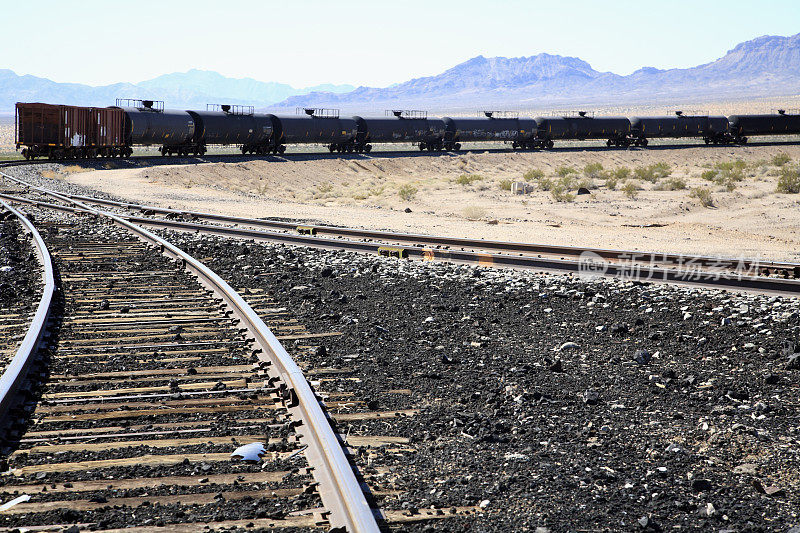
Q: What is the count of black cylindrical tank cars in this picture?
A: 8